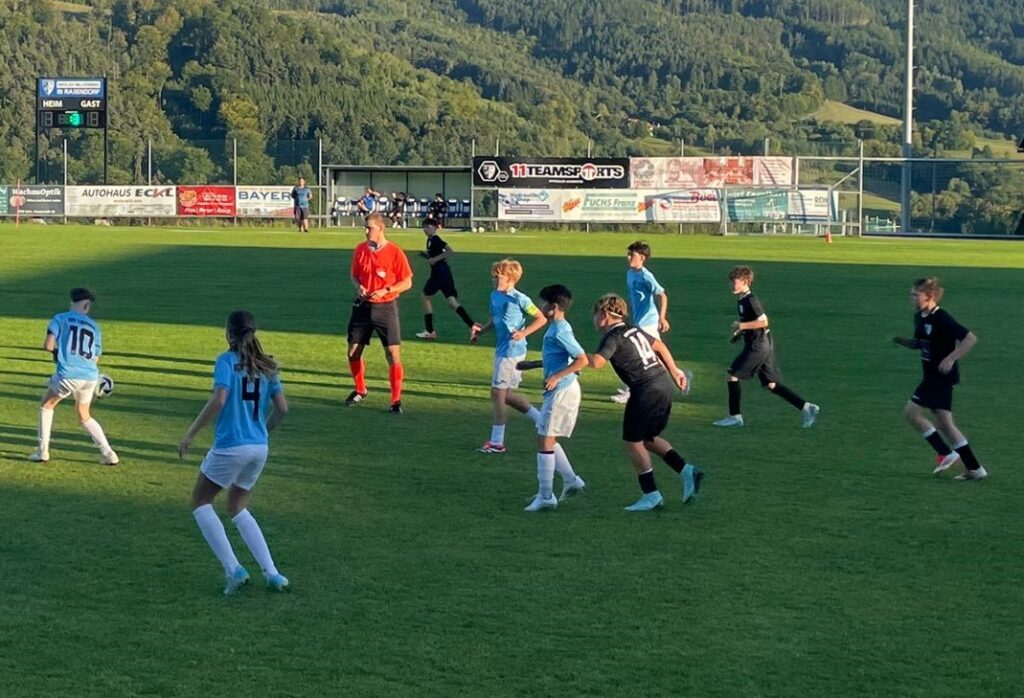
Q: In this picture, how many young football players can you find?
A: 9